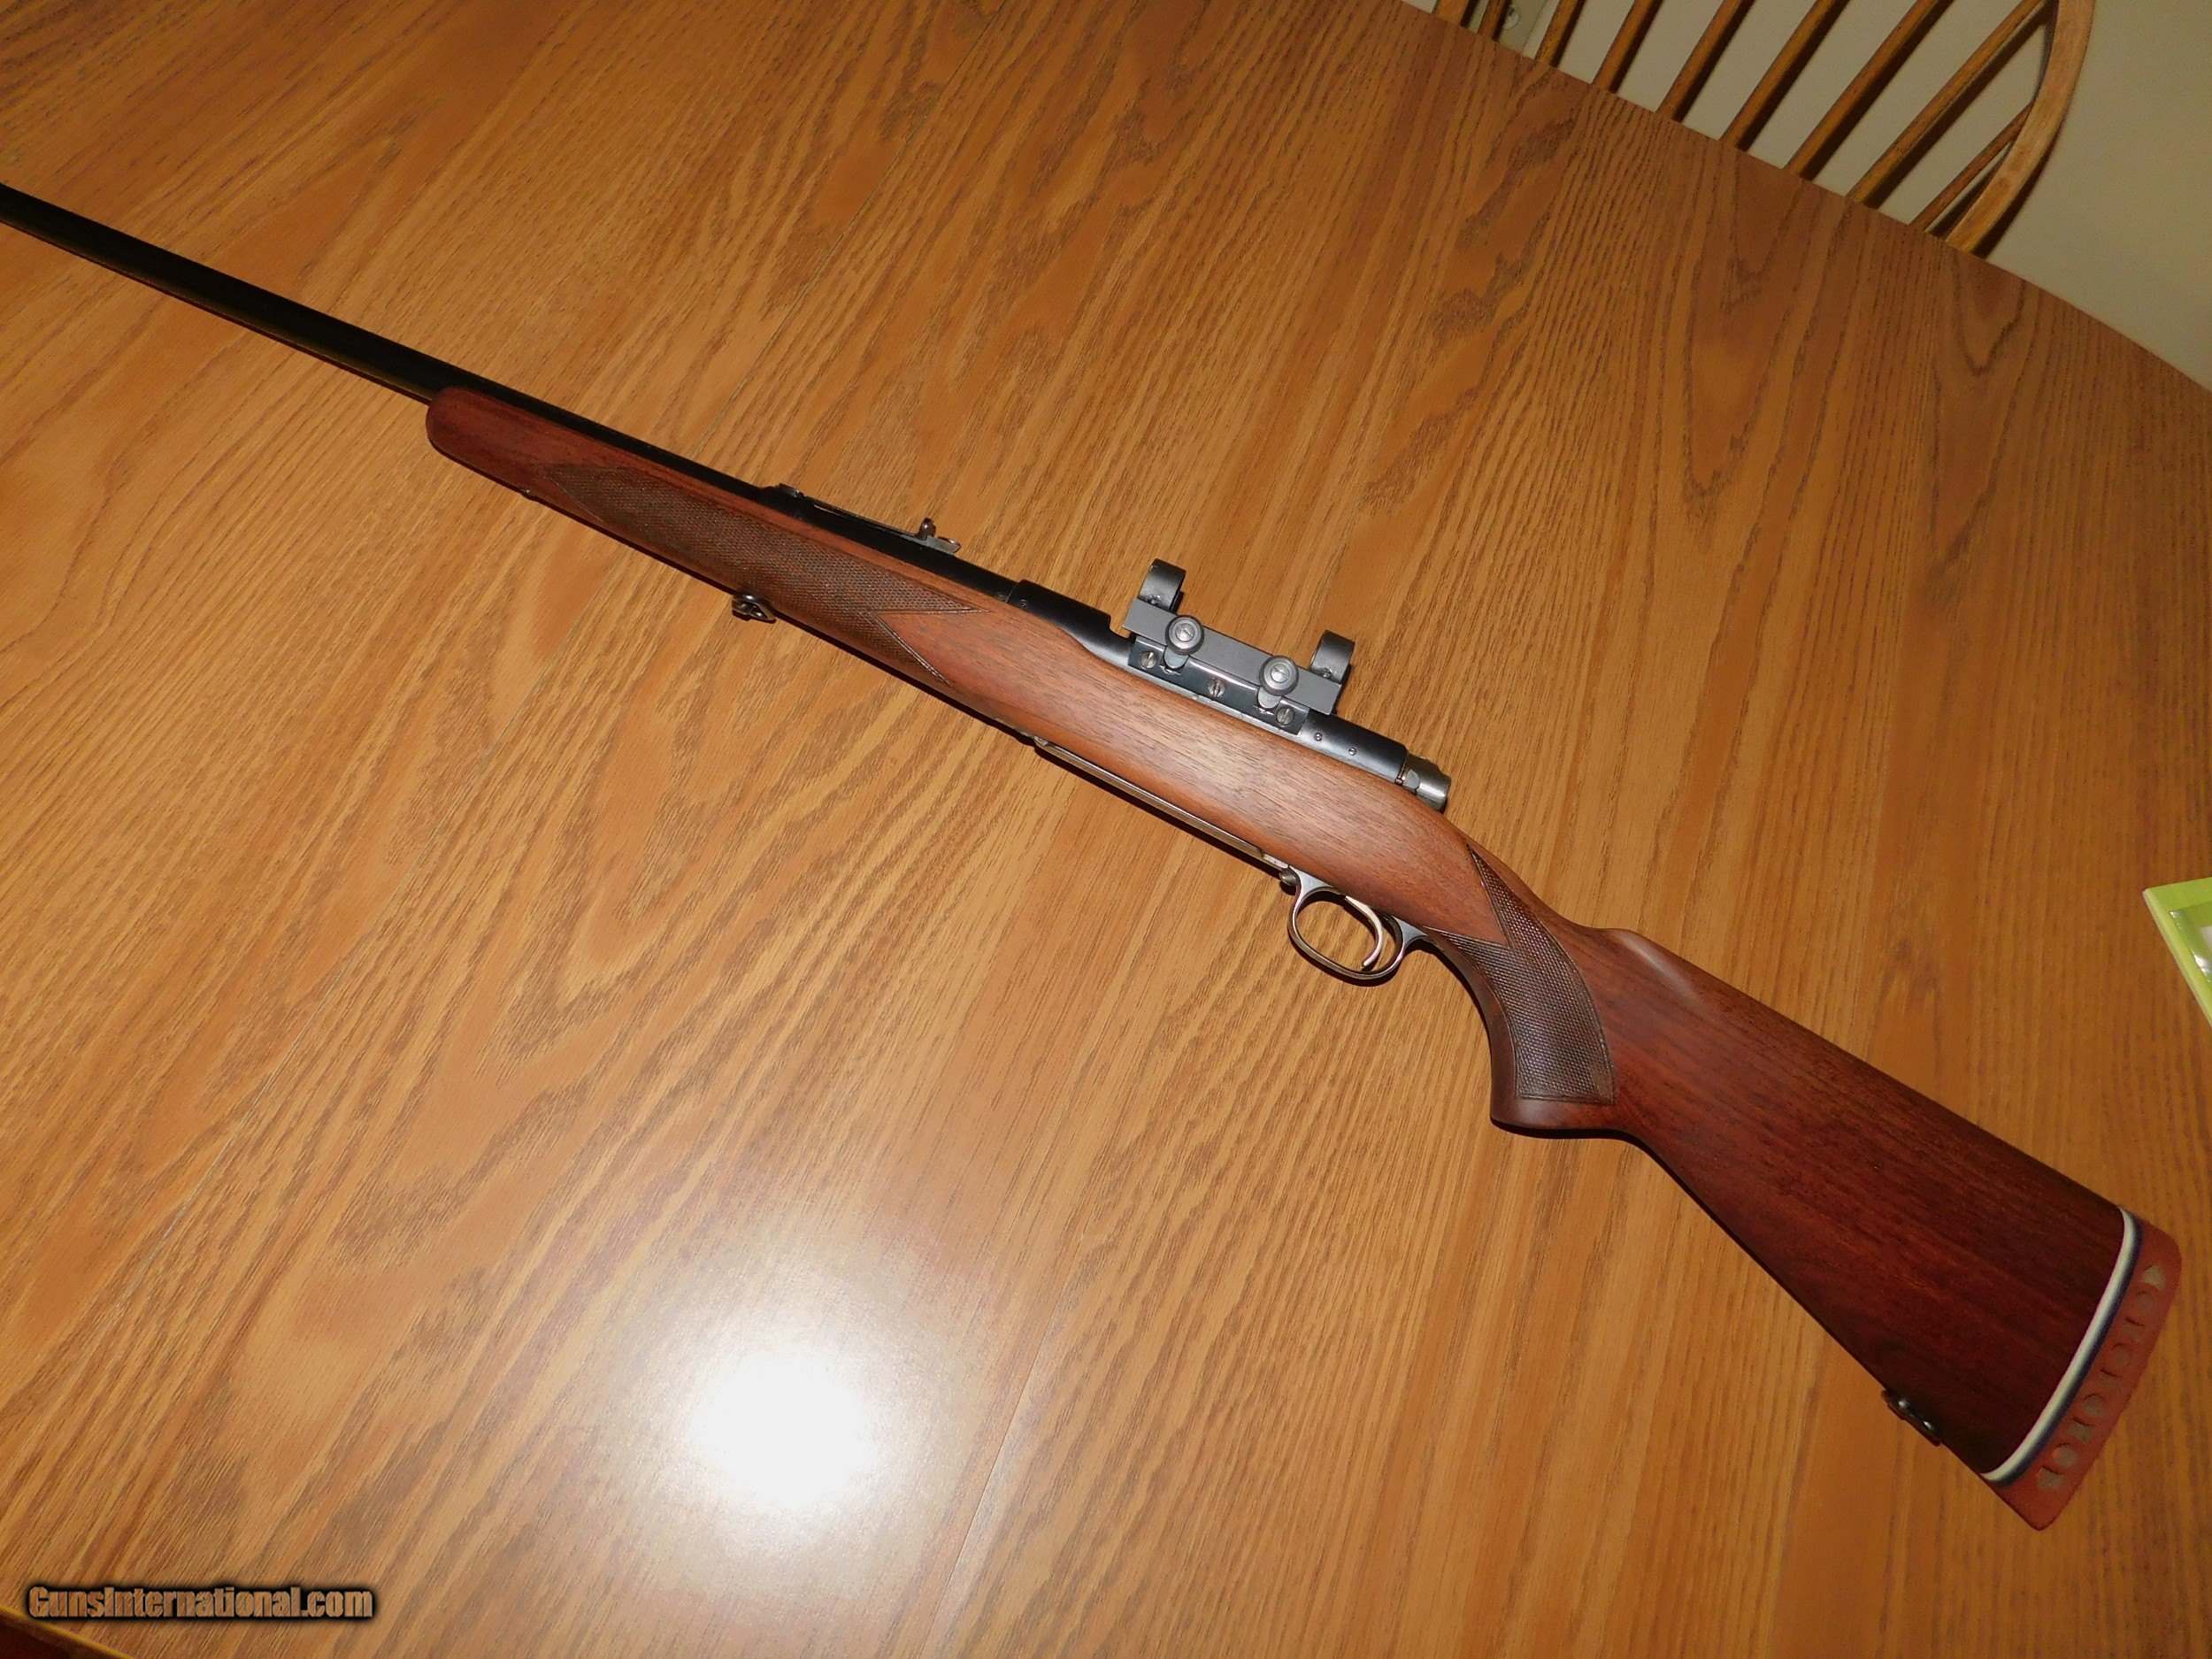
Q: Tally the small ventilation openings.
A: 9